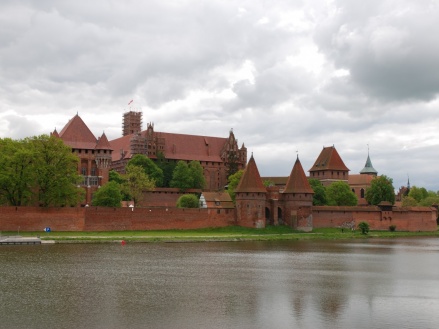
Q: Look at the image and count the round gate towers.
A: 2